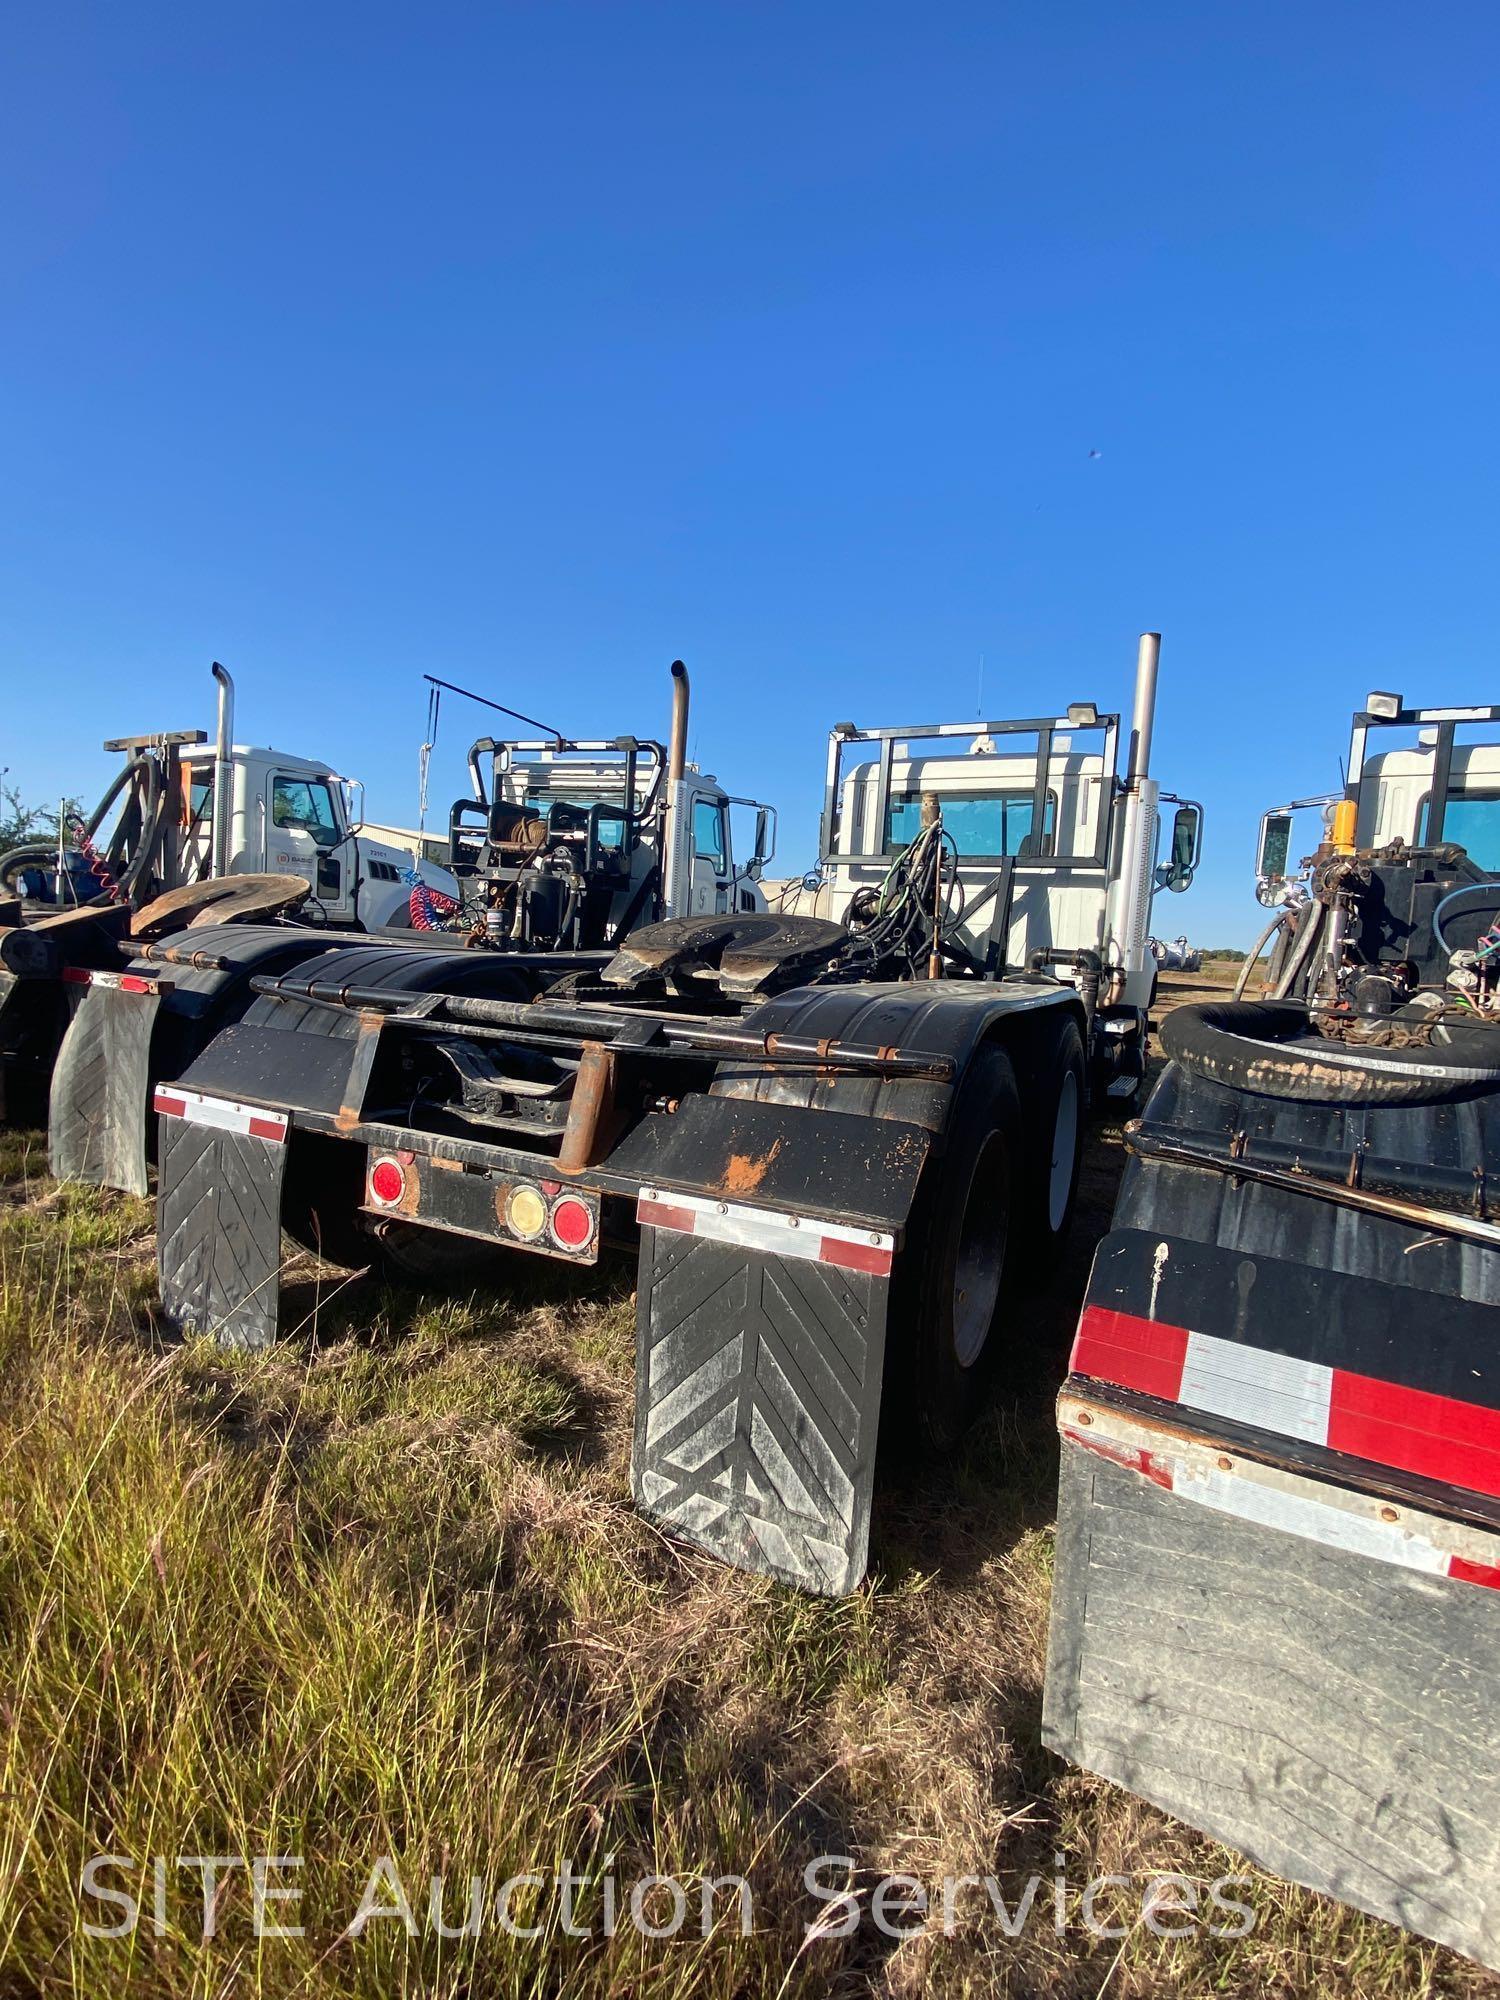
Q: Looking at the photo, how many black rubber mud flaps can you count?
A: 4